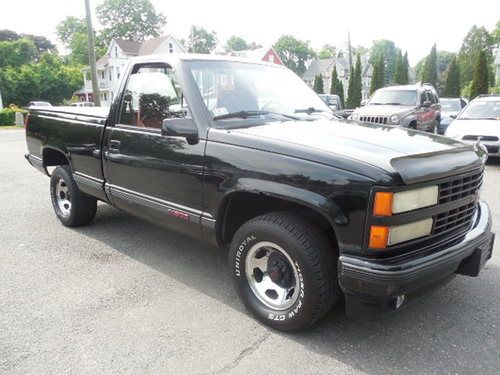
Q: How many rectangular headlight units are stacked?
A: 2